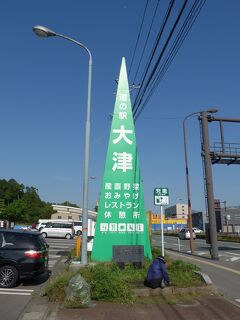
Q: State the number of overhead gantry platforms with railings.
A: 1